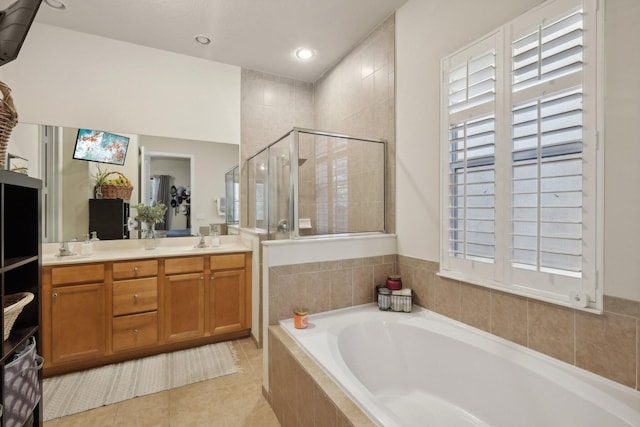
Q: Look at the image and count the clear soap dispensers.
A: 2